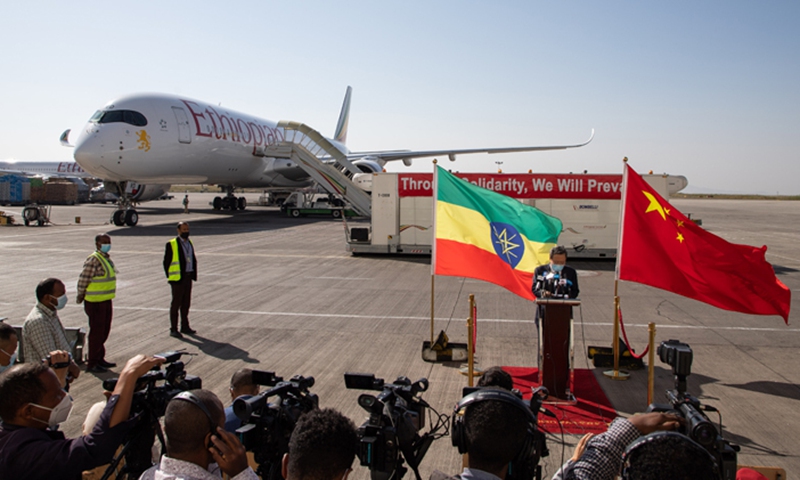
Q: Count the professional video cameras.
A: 5